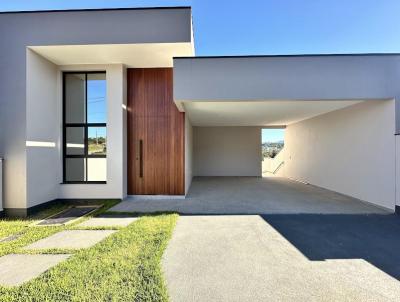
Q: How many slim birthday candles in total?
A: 0